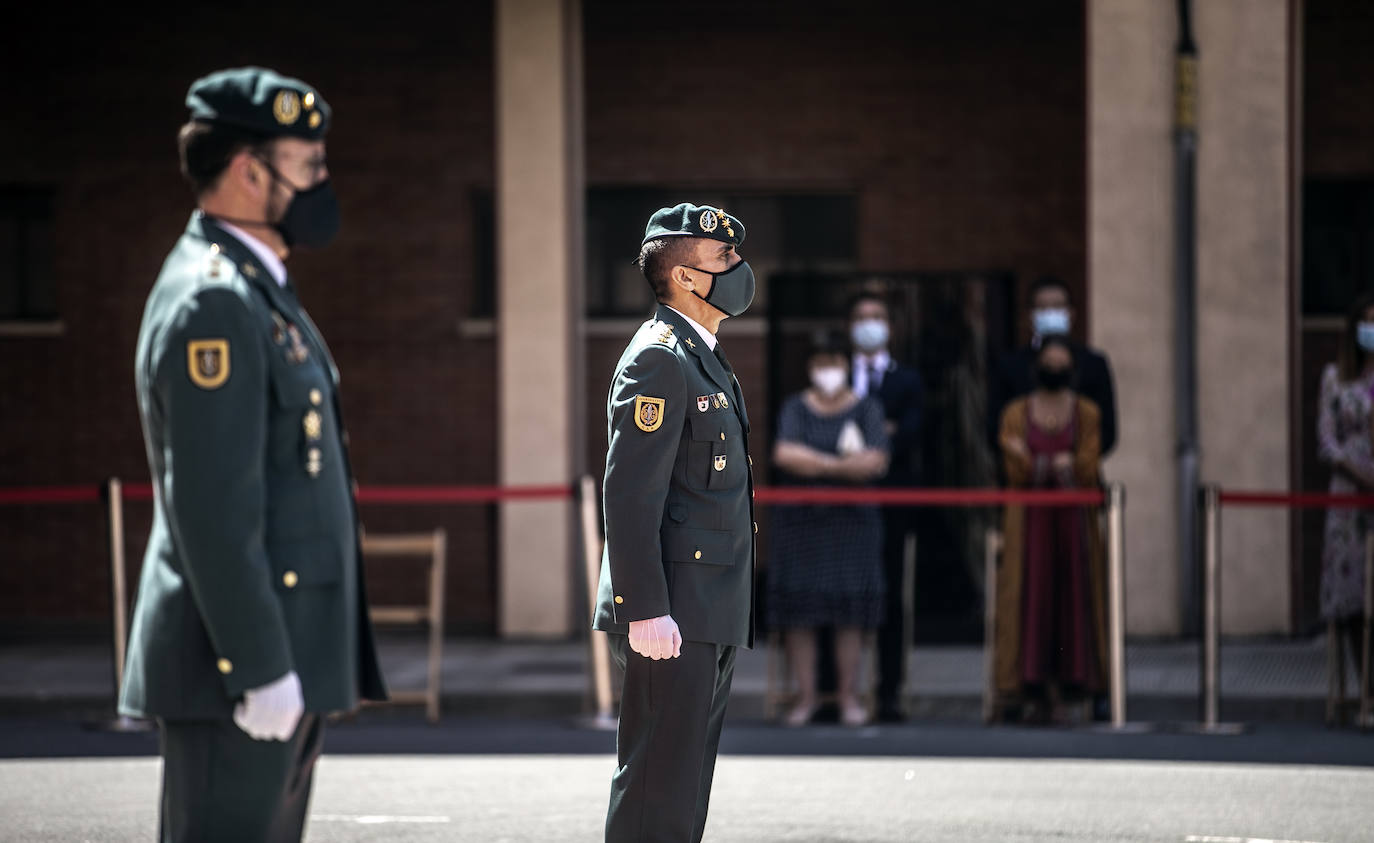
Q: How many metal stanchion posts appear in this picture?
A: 4